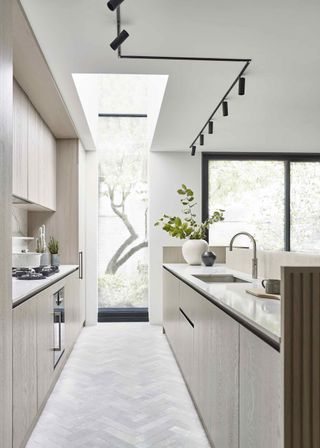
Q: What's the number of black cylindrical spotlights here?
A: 7